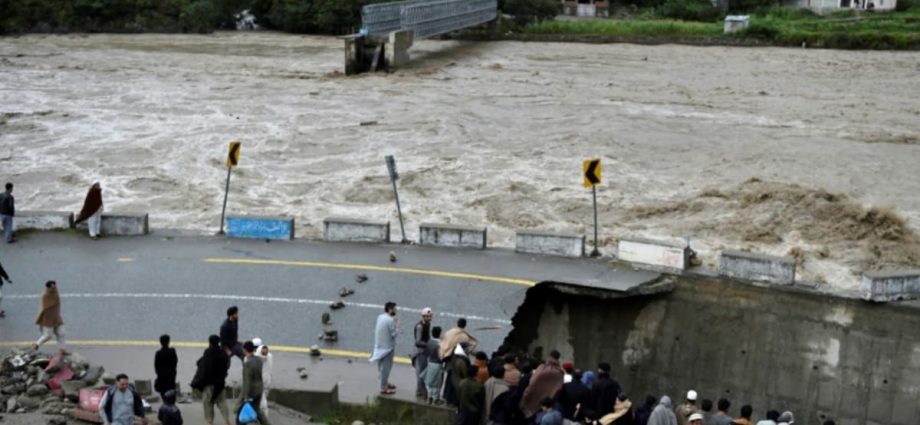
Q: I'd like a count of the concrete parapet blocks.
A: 9